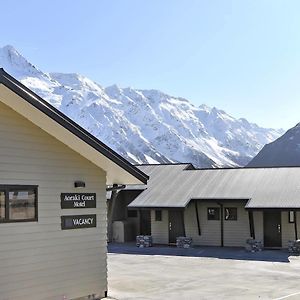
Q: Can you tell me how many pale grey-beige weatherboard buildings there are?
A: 2